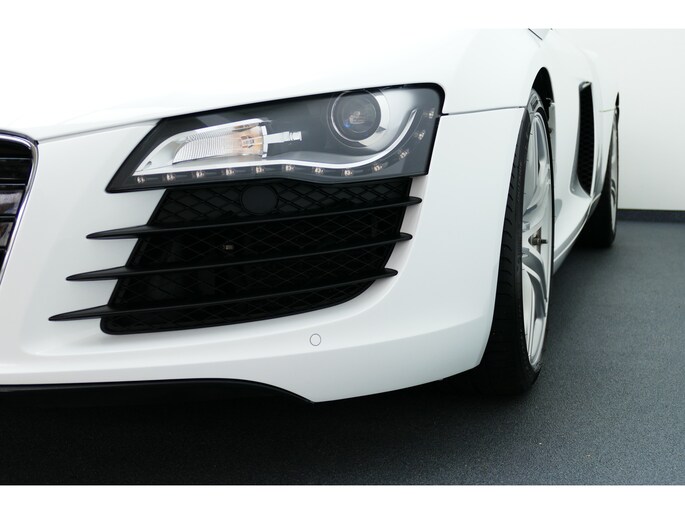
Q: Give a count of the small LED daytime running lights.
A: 12